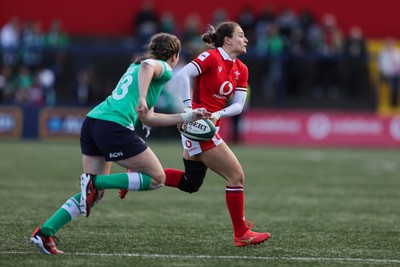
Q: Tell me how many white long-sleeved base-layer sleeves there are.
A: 2